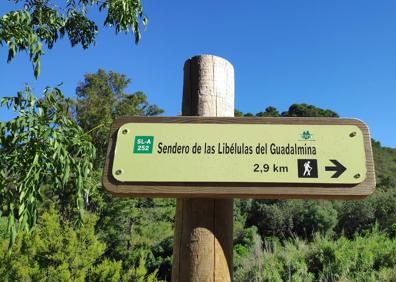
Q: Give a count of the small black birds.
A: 0